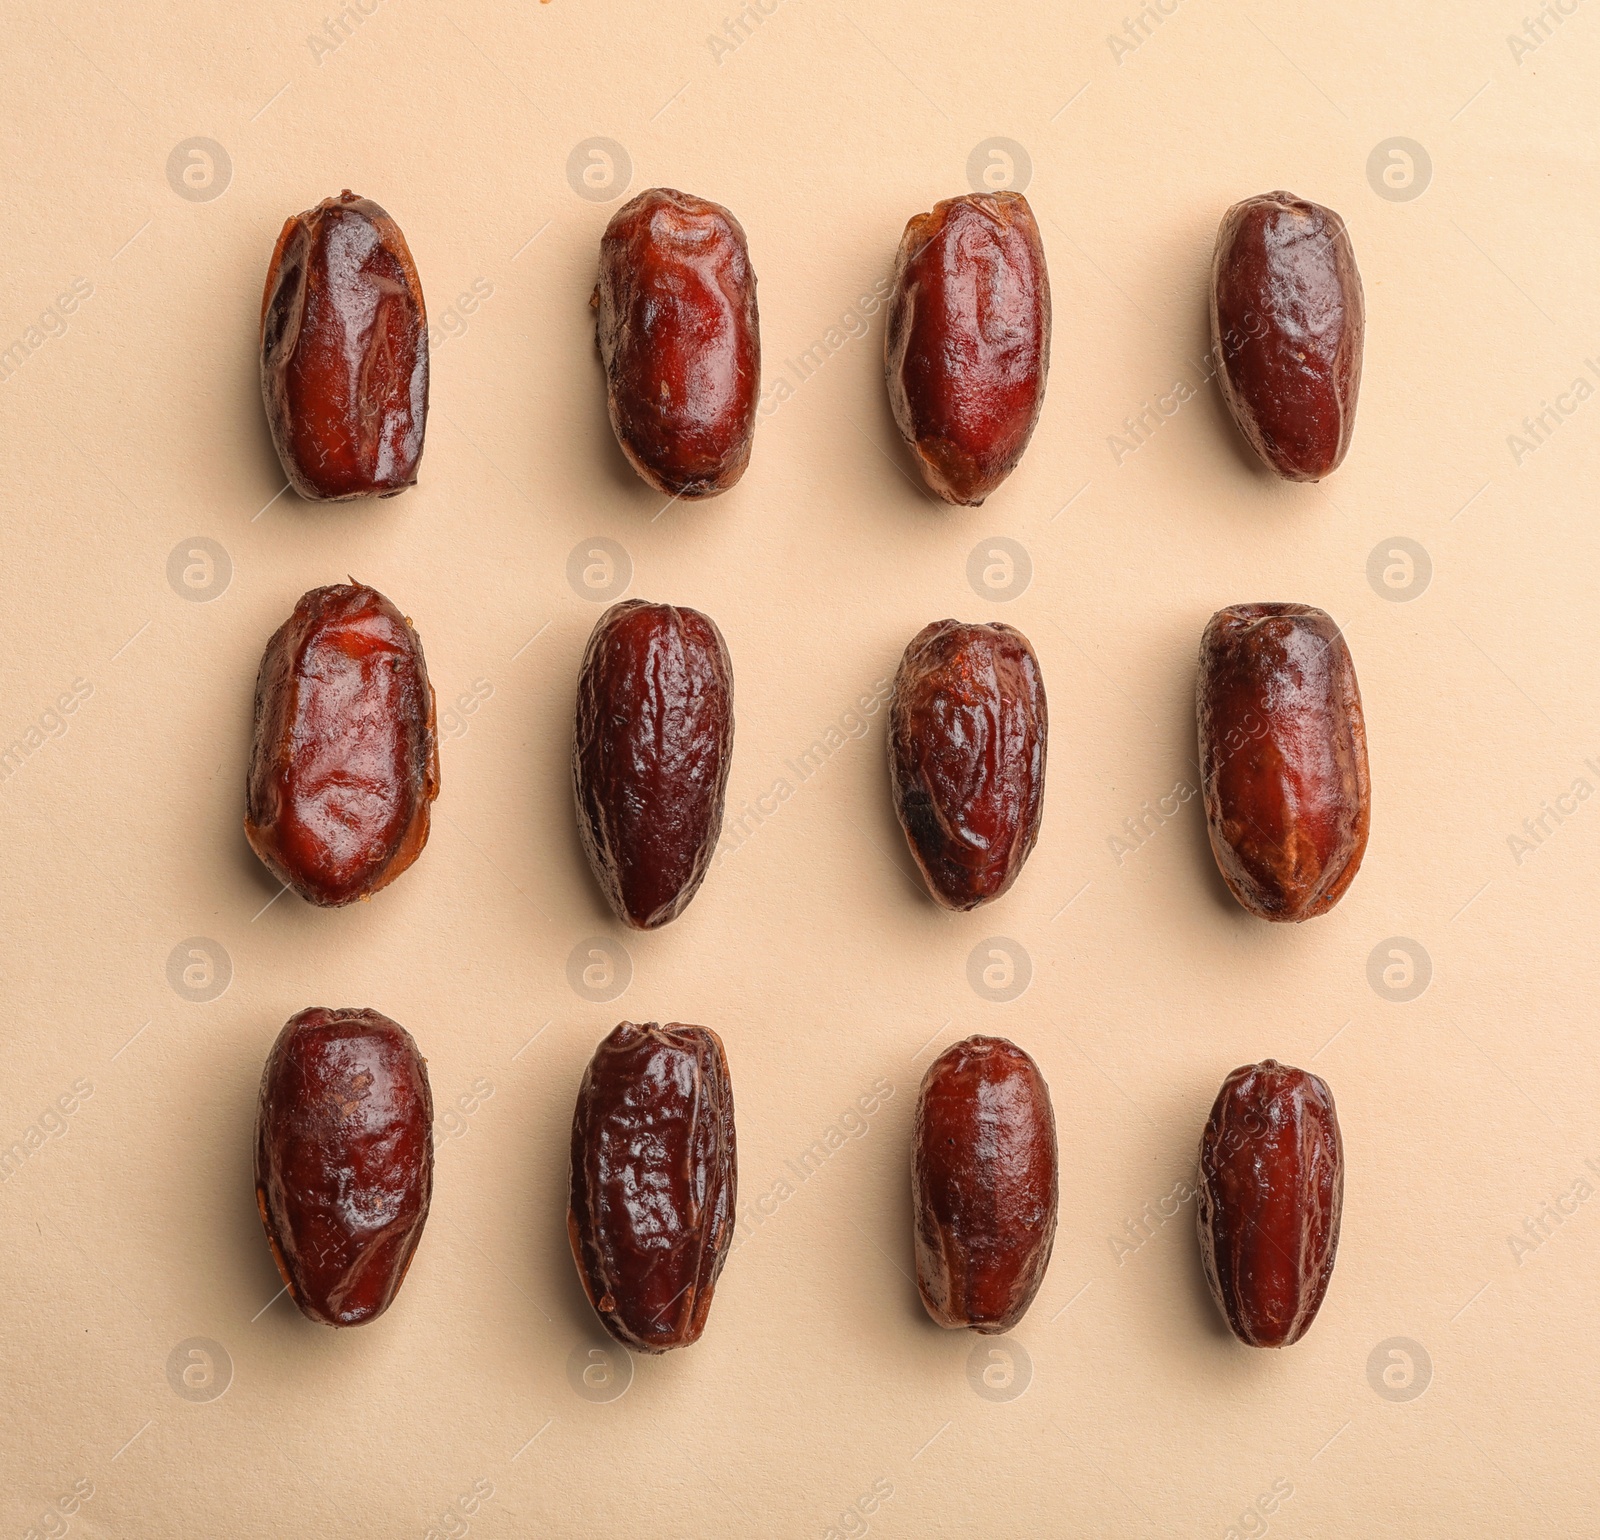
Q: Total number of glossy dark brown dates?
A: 12